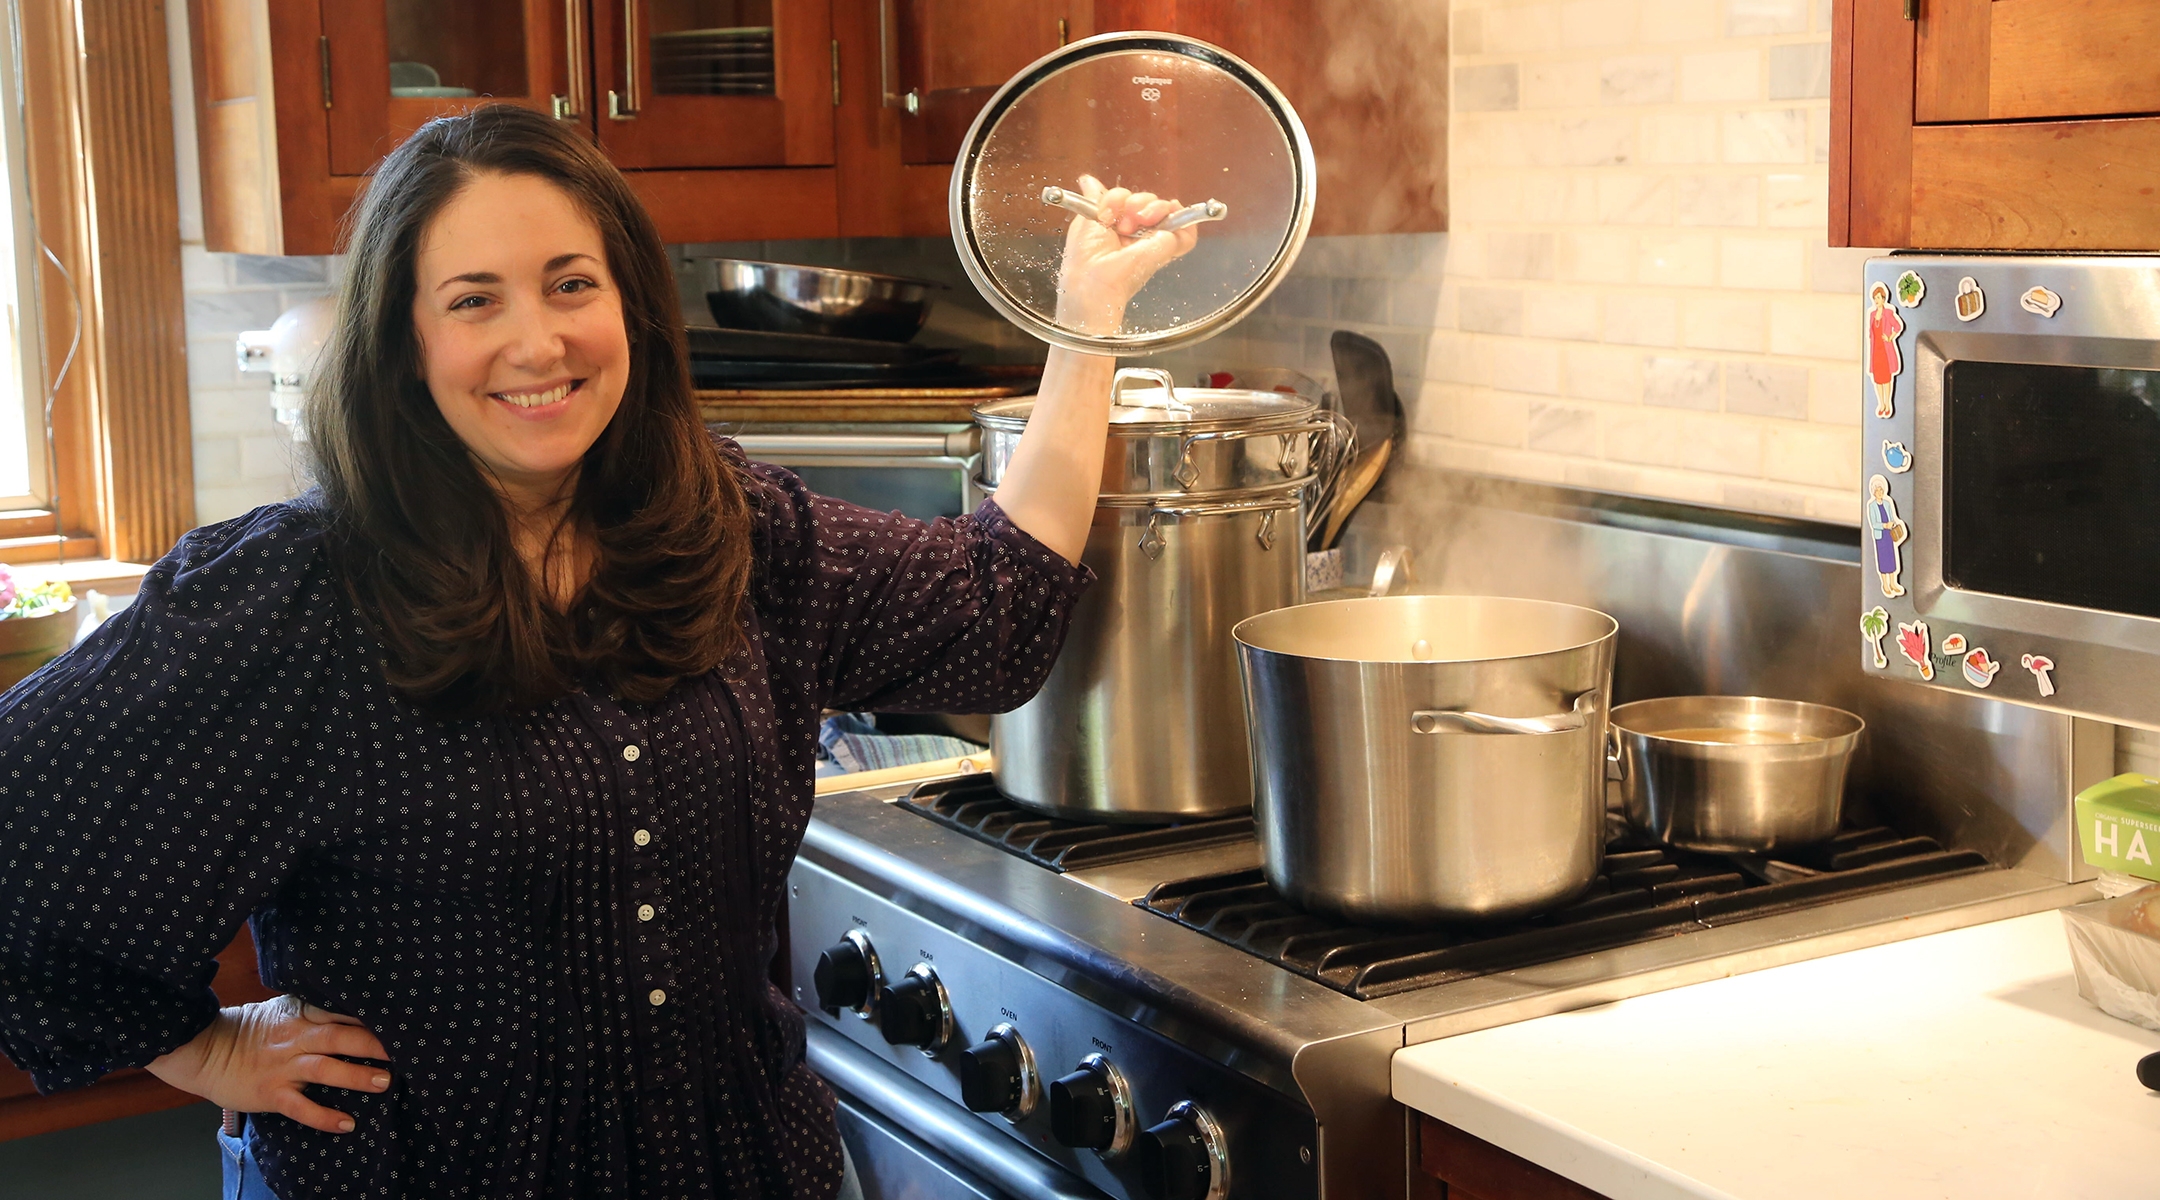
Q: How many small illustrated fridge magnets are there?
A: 11